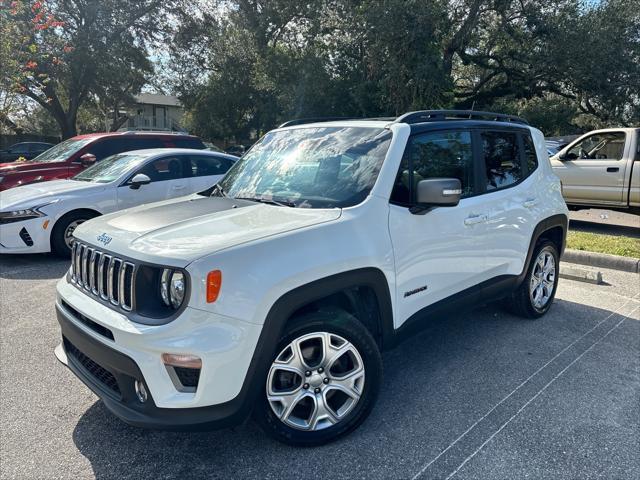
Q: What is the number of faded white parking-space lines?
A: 2